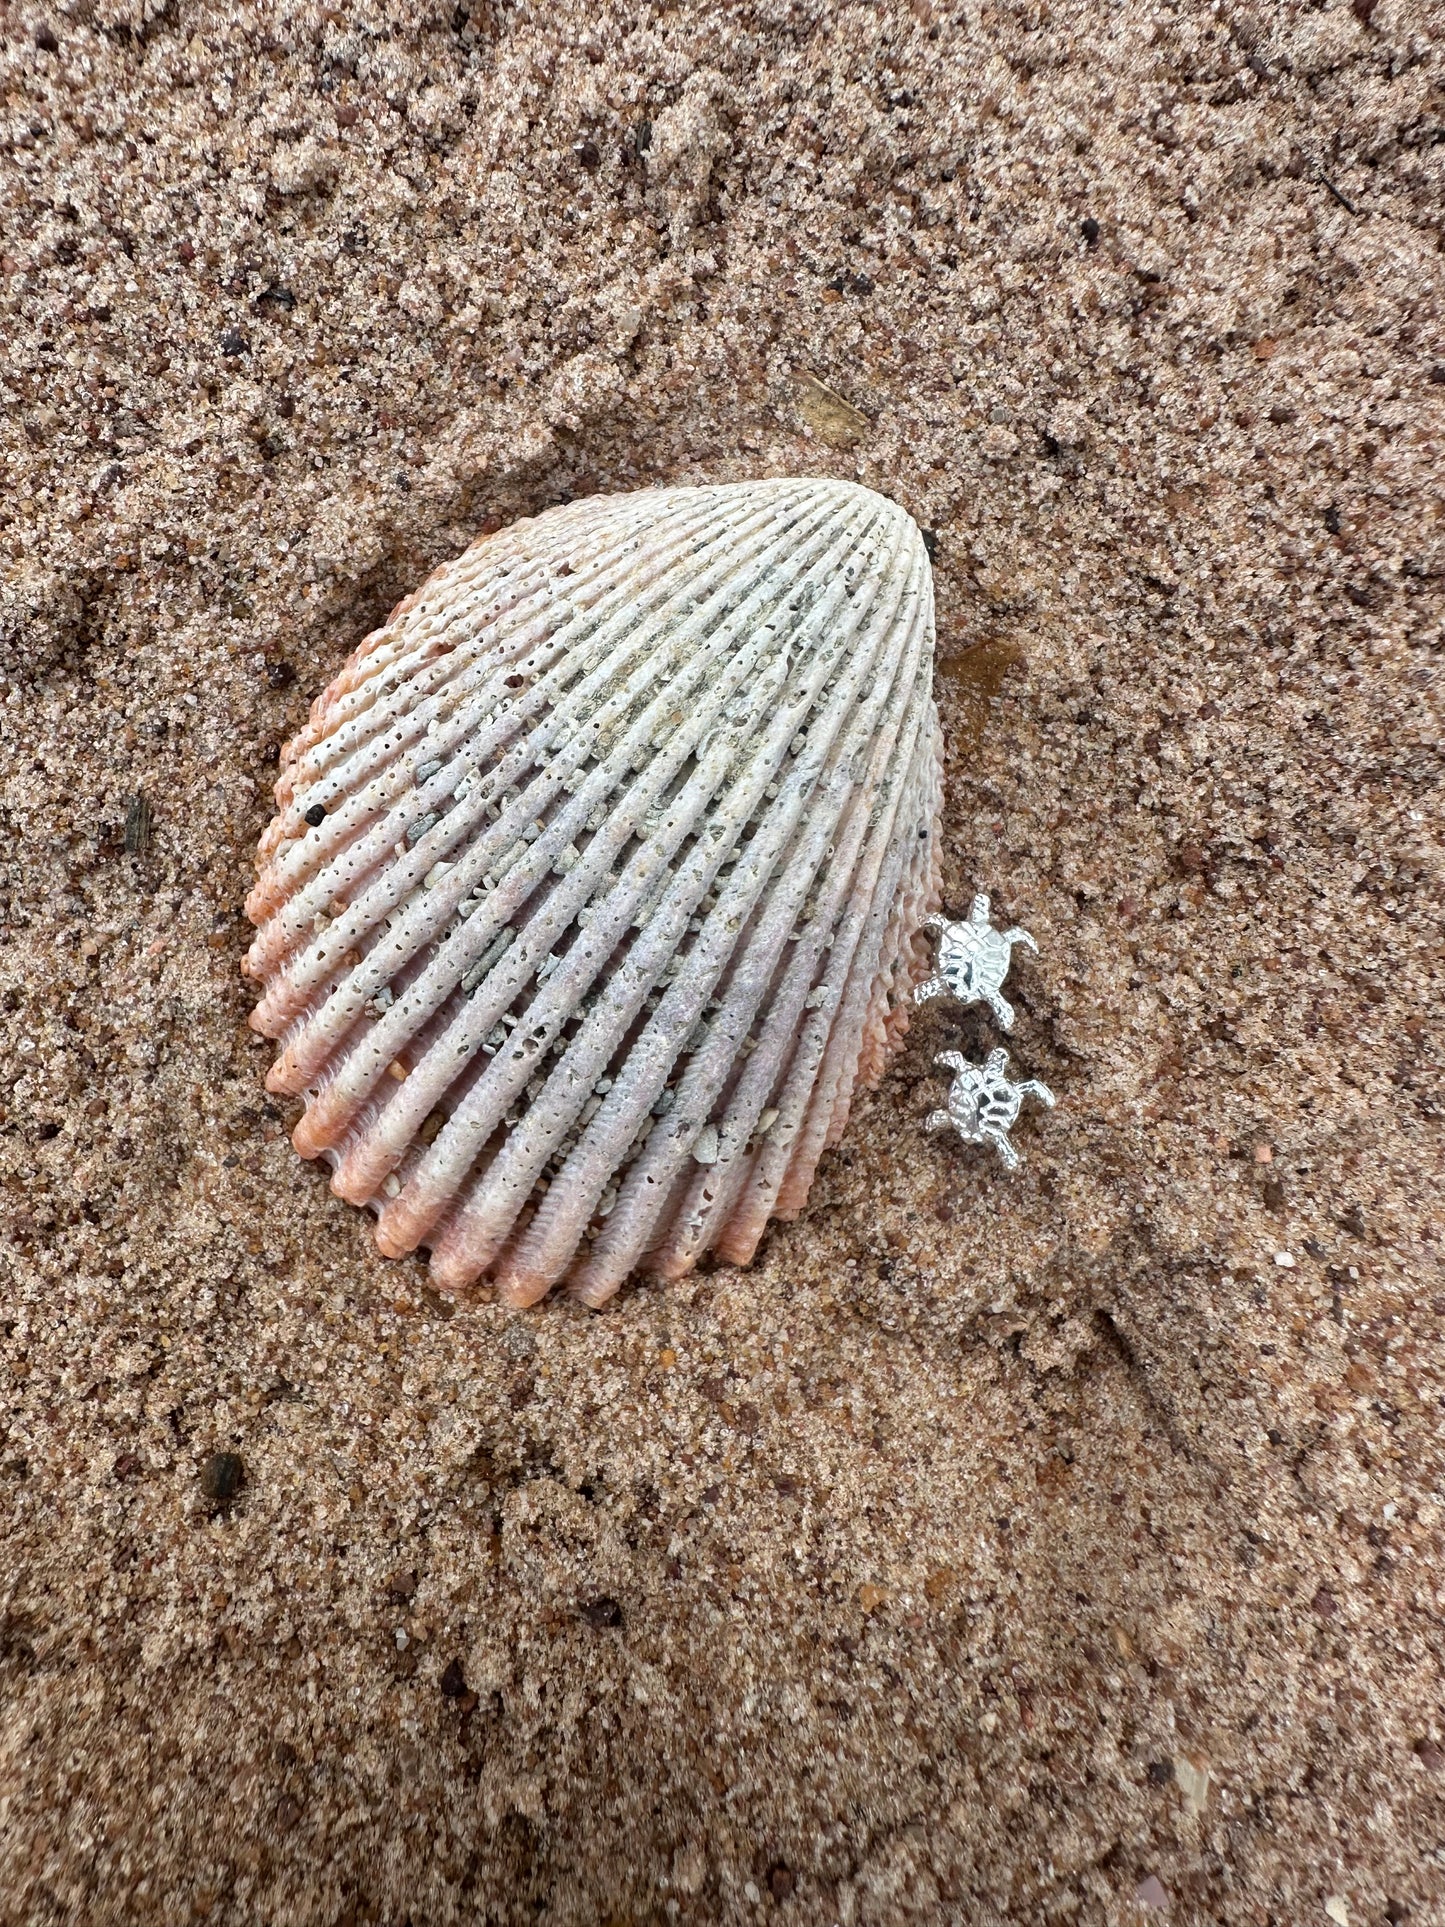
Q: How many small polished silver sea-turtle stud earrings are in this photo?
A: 2